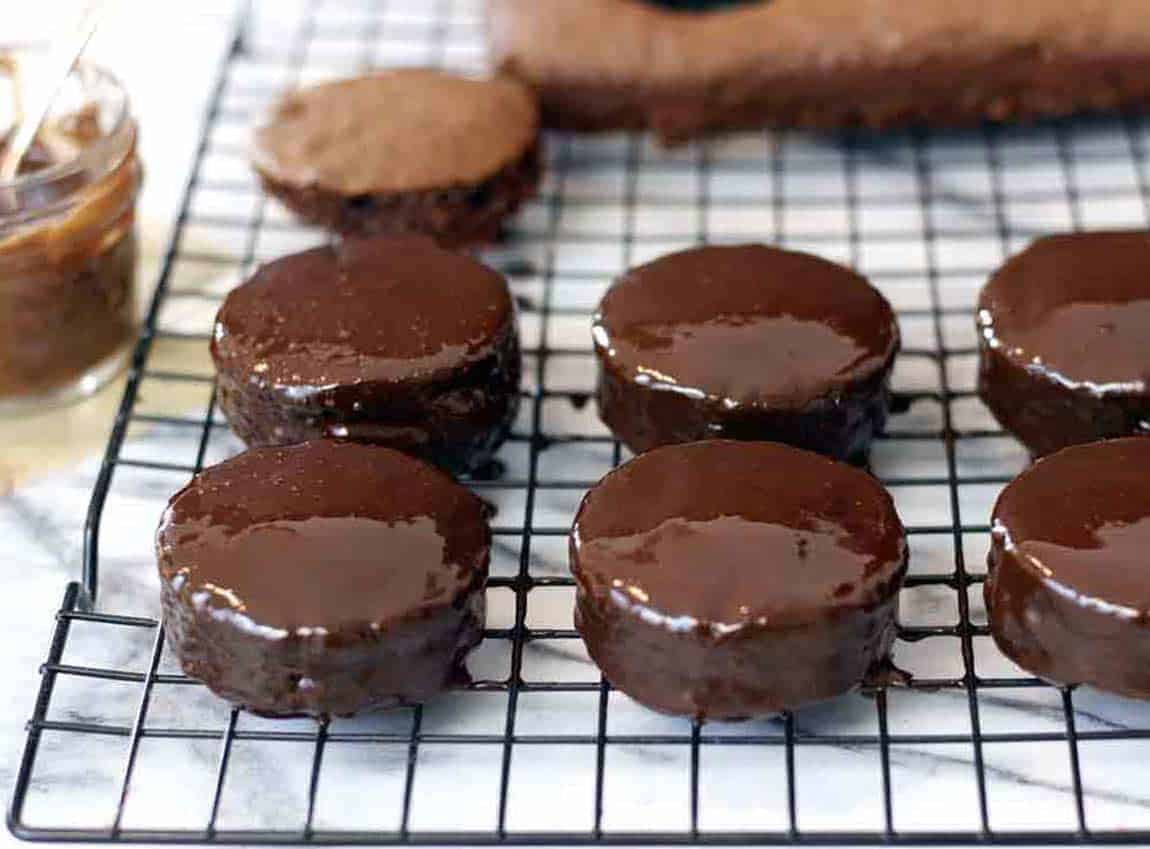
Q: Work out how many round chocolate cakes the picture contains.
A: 7